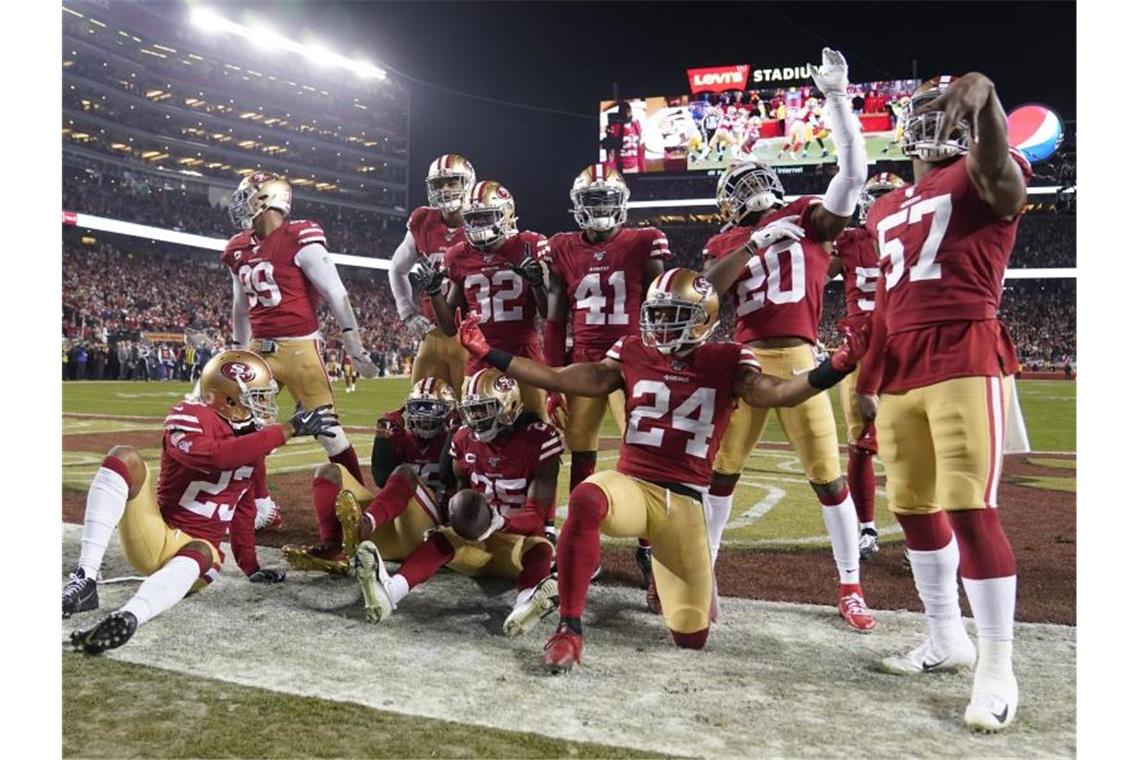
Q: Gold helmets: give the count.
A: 11